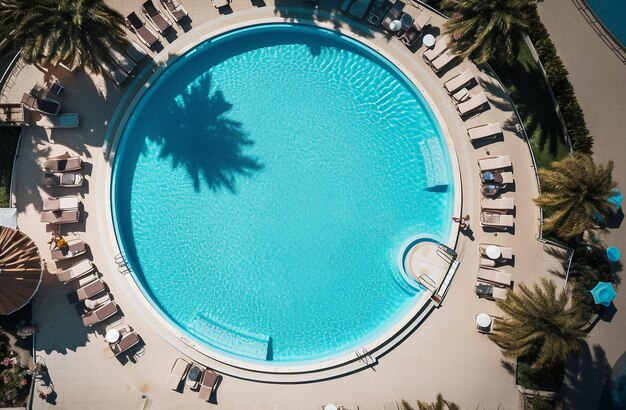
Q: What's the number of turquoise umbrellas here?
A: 3